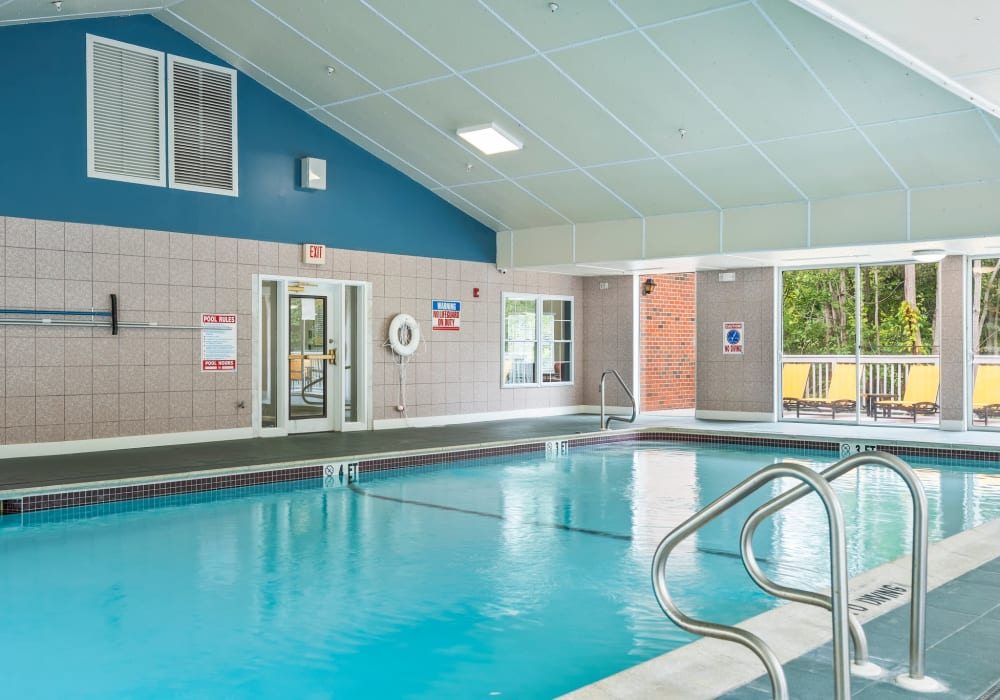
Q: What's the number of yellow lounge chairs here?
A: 4